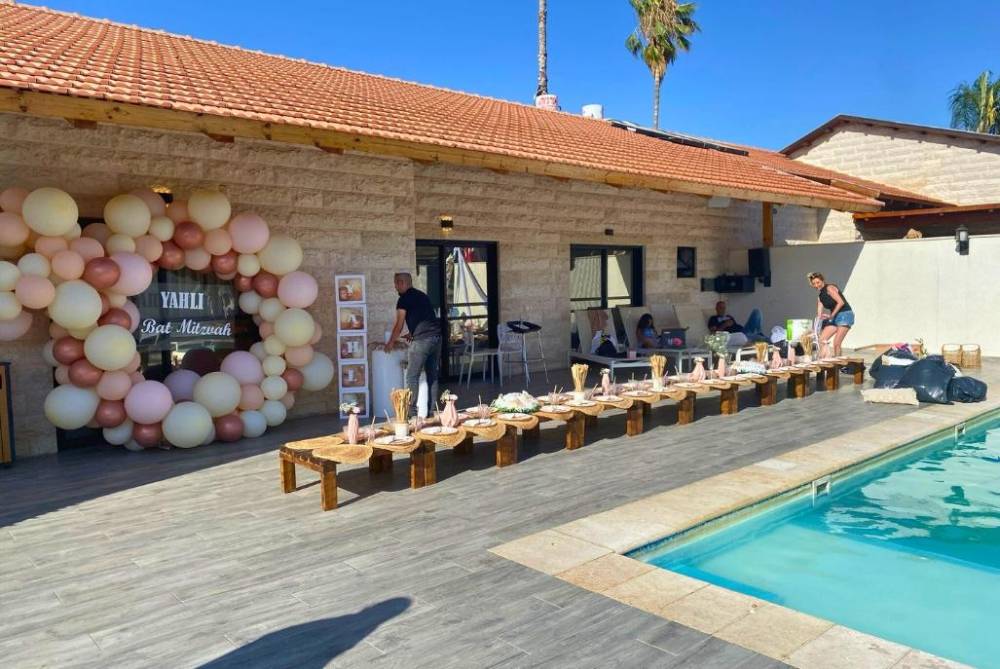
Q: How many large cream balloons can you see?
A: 11